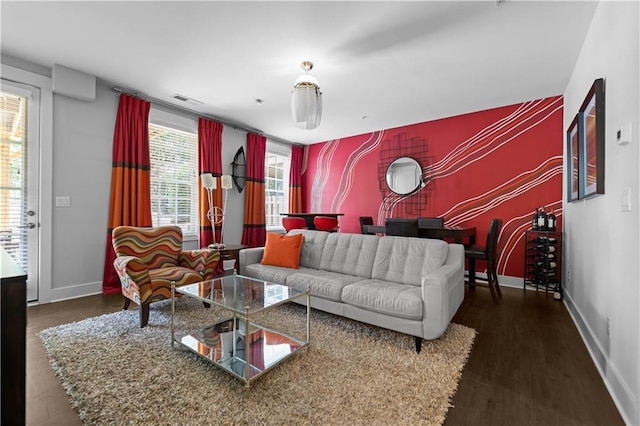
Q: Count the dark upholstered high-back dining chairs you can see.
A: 4